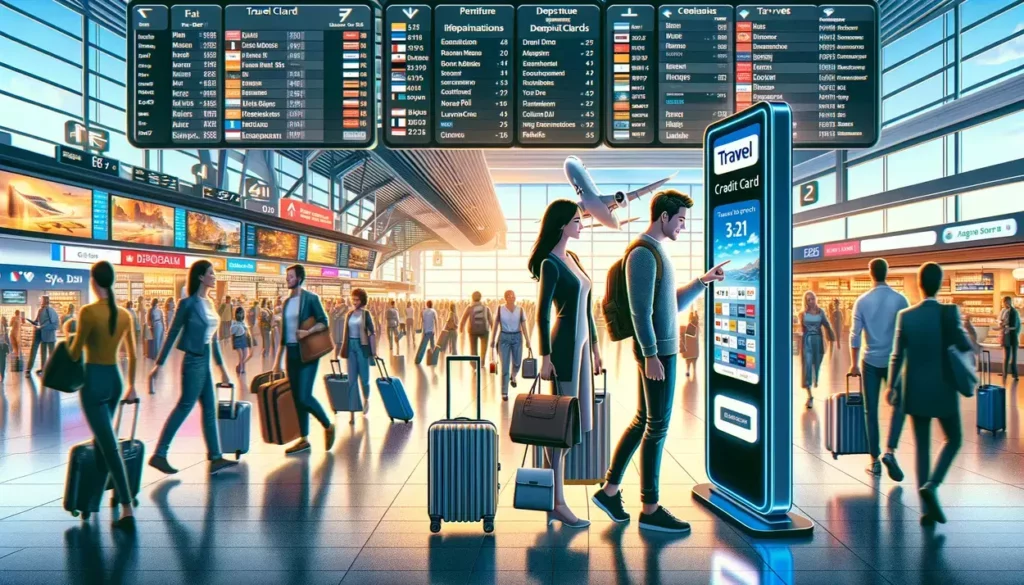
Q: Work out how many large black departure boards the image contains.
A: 3